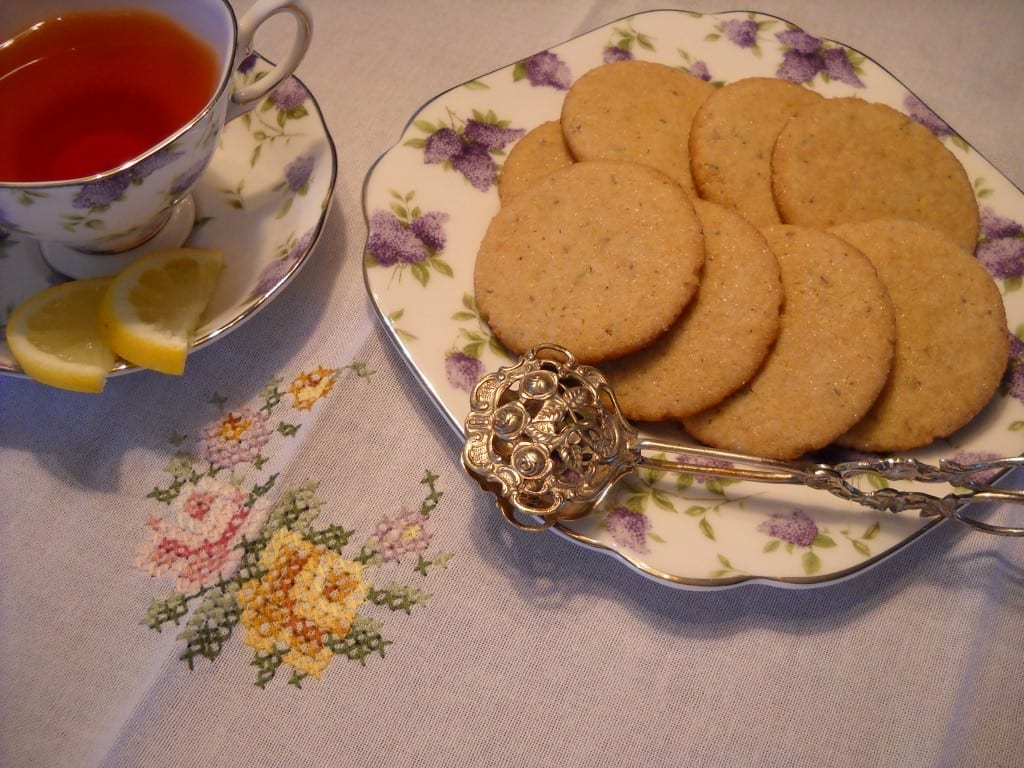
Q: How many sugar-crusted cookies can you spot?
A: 8